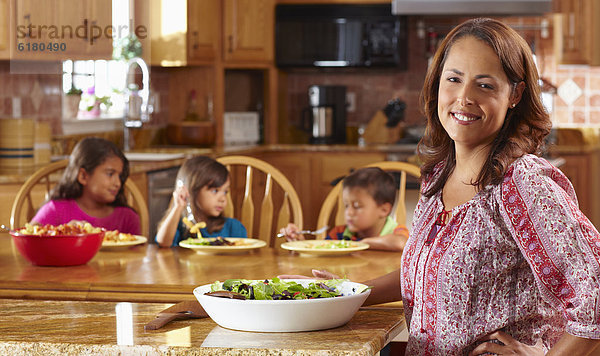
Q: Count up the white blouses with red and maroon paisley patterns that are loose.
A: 1